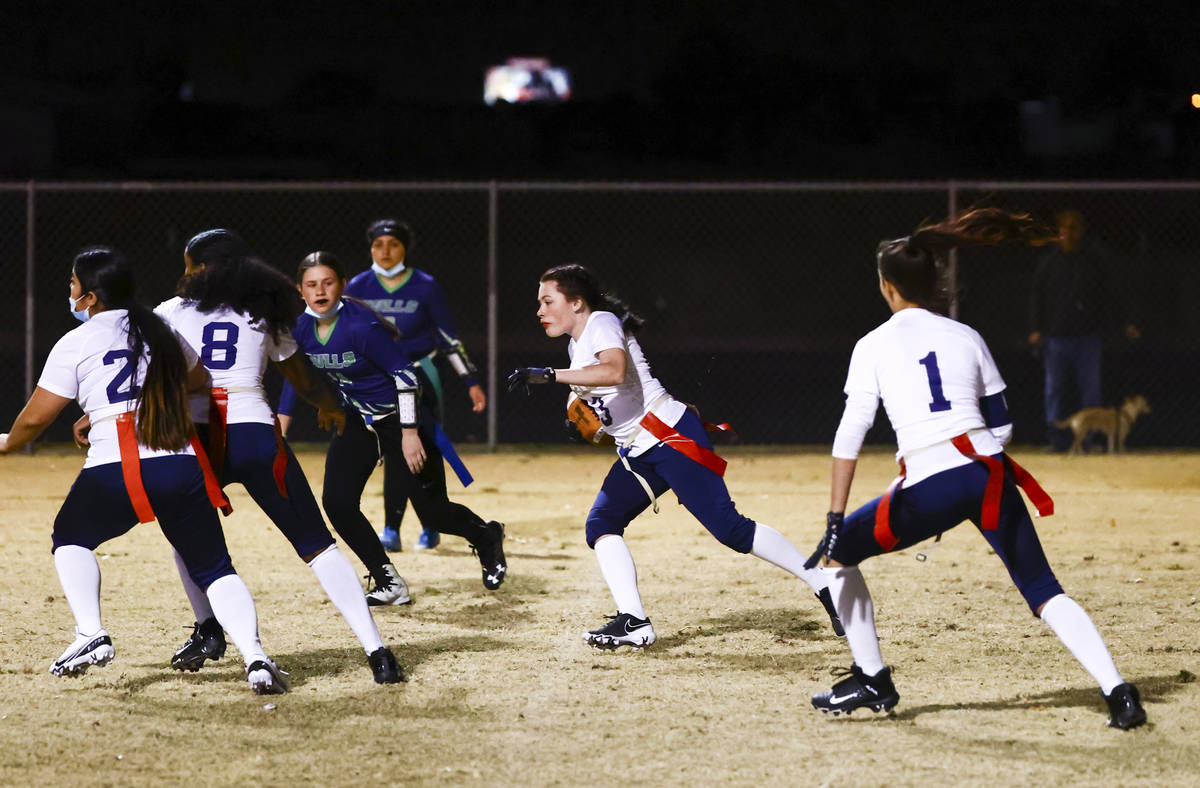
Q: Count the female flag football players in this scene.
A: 6